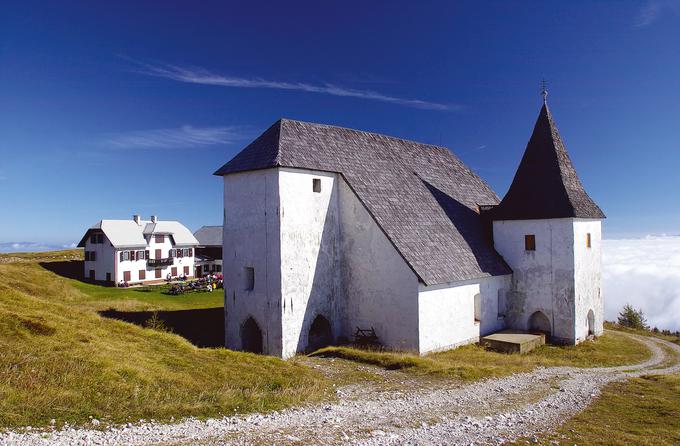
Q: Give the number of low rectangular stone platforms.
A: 1